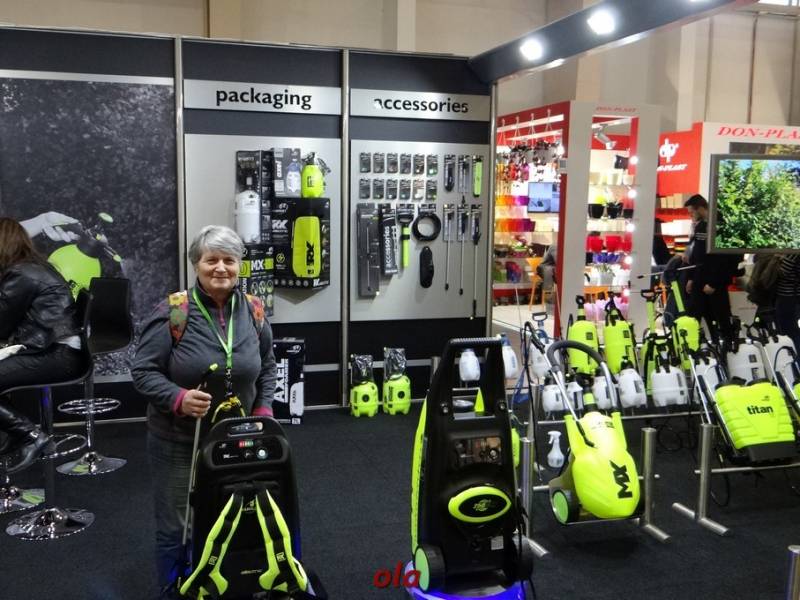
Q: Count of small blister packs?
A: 12